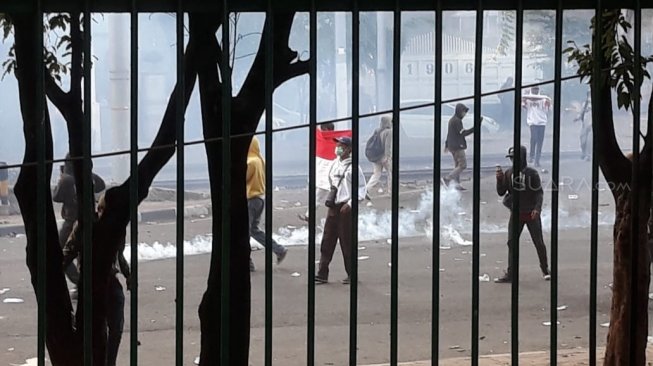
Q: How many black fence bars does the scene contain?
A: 15